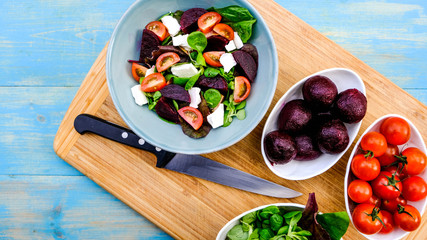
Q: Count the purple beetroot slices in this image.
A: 7